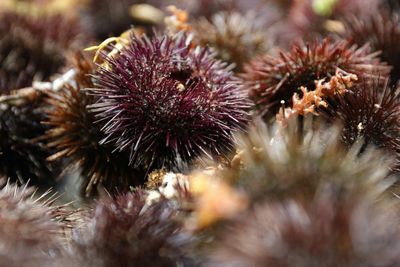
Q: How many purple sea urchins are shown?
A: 1